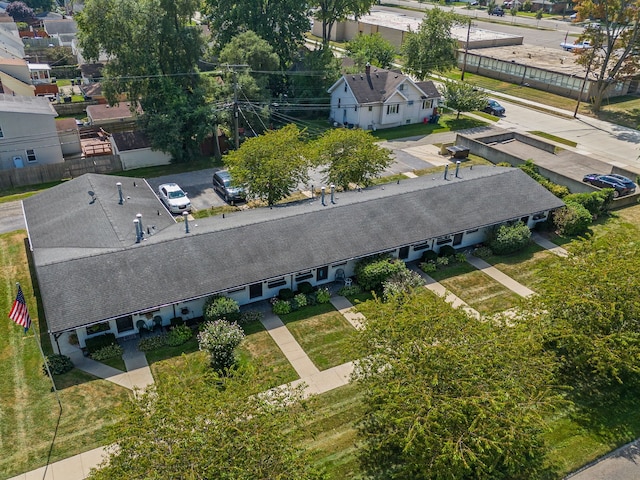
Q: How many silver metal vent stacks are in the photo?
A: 8